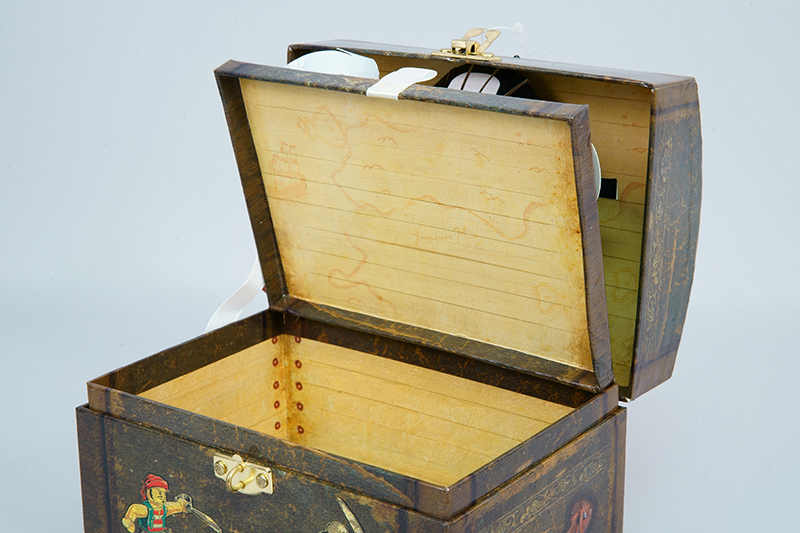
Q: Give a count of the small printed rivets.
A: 10